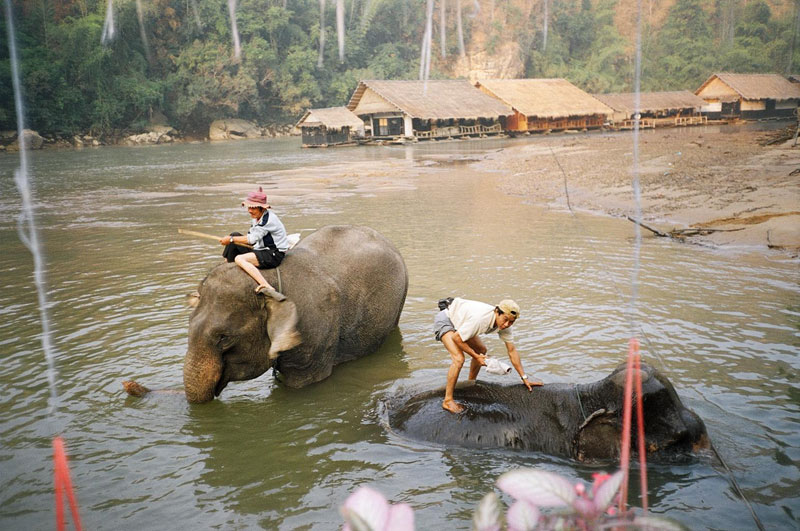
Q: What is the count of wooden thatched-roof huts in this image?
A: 5